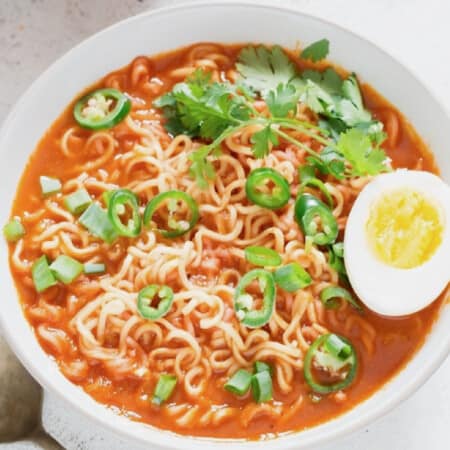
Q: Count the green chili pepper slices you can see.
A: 8